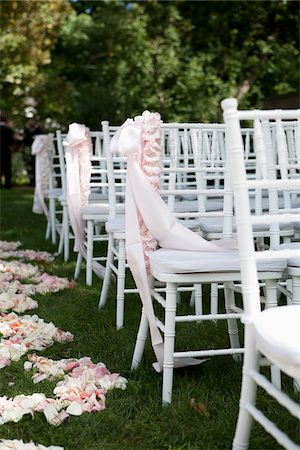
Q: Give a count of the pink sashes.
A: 3